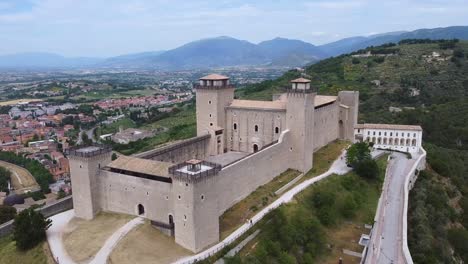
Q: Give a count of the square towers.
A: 5